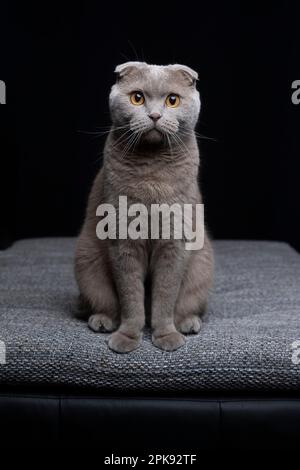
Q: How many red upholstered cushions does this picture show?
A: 0